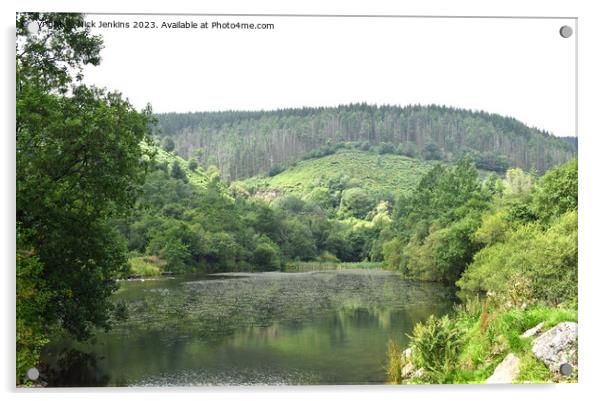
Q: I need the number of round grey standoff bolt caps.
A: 4